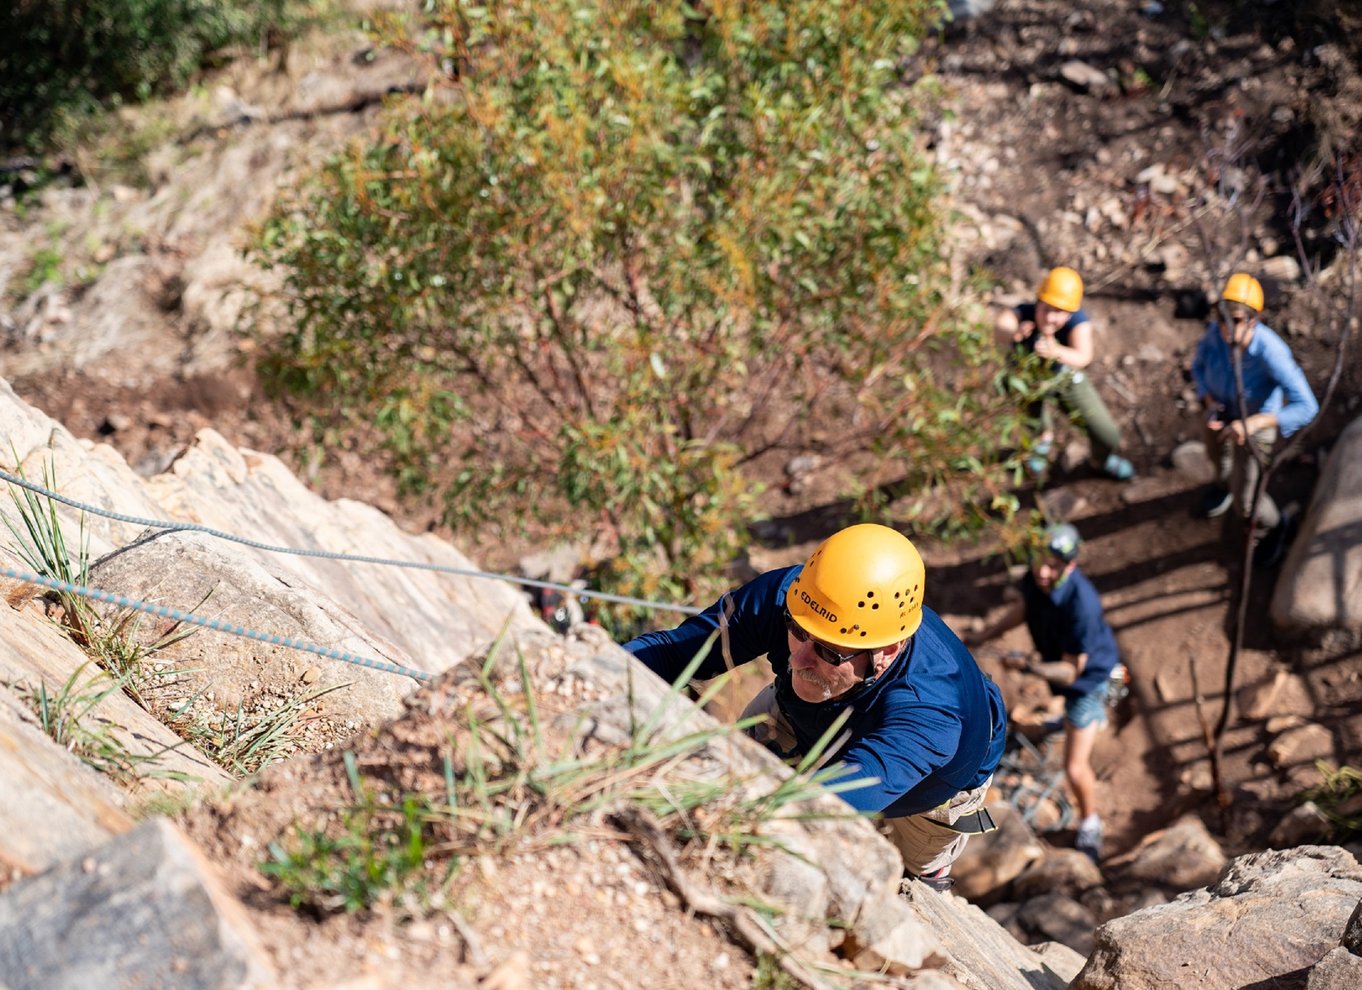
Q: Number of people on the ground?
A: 3